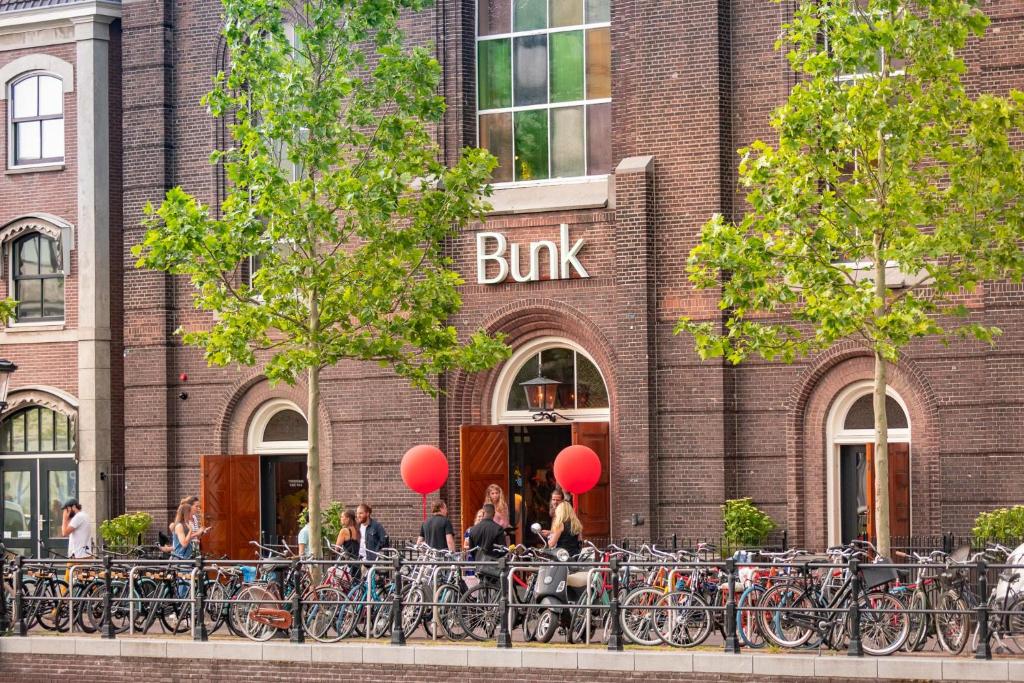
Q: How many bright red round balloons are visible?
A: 2